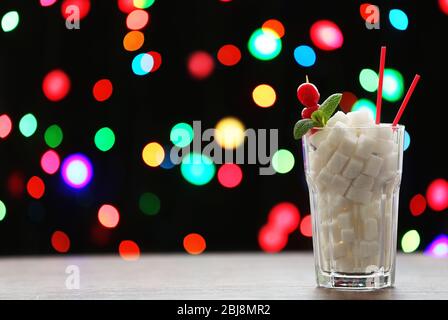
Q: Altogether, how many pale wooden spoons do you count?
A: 0